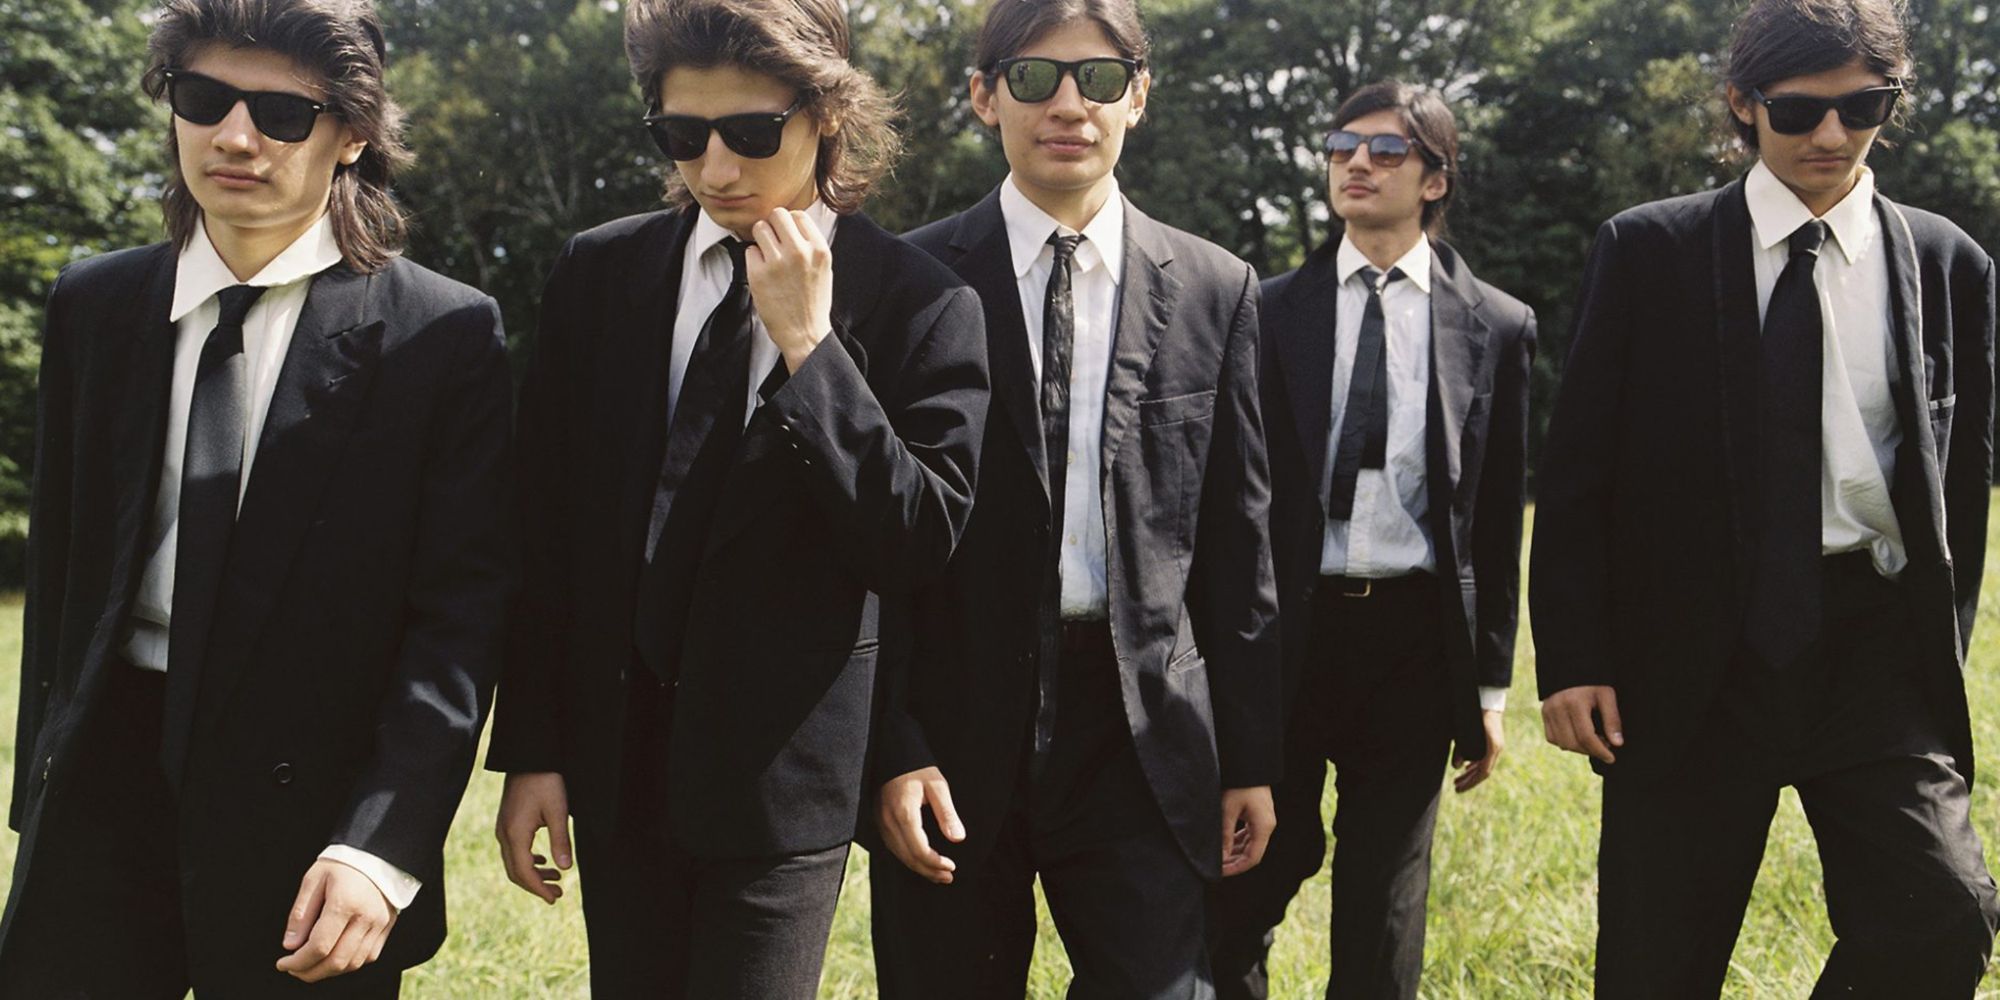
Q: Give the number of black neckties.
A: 5